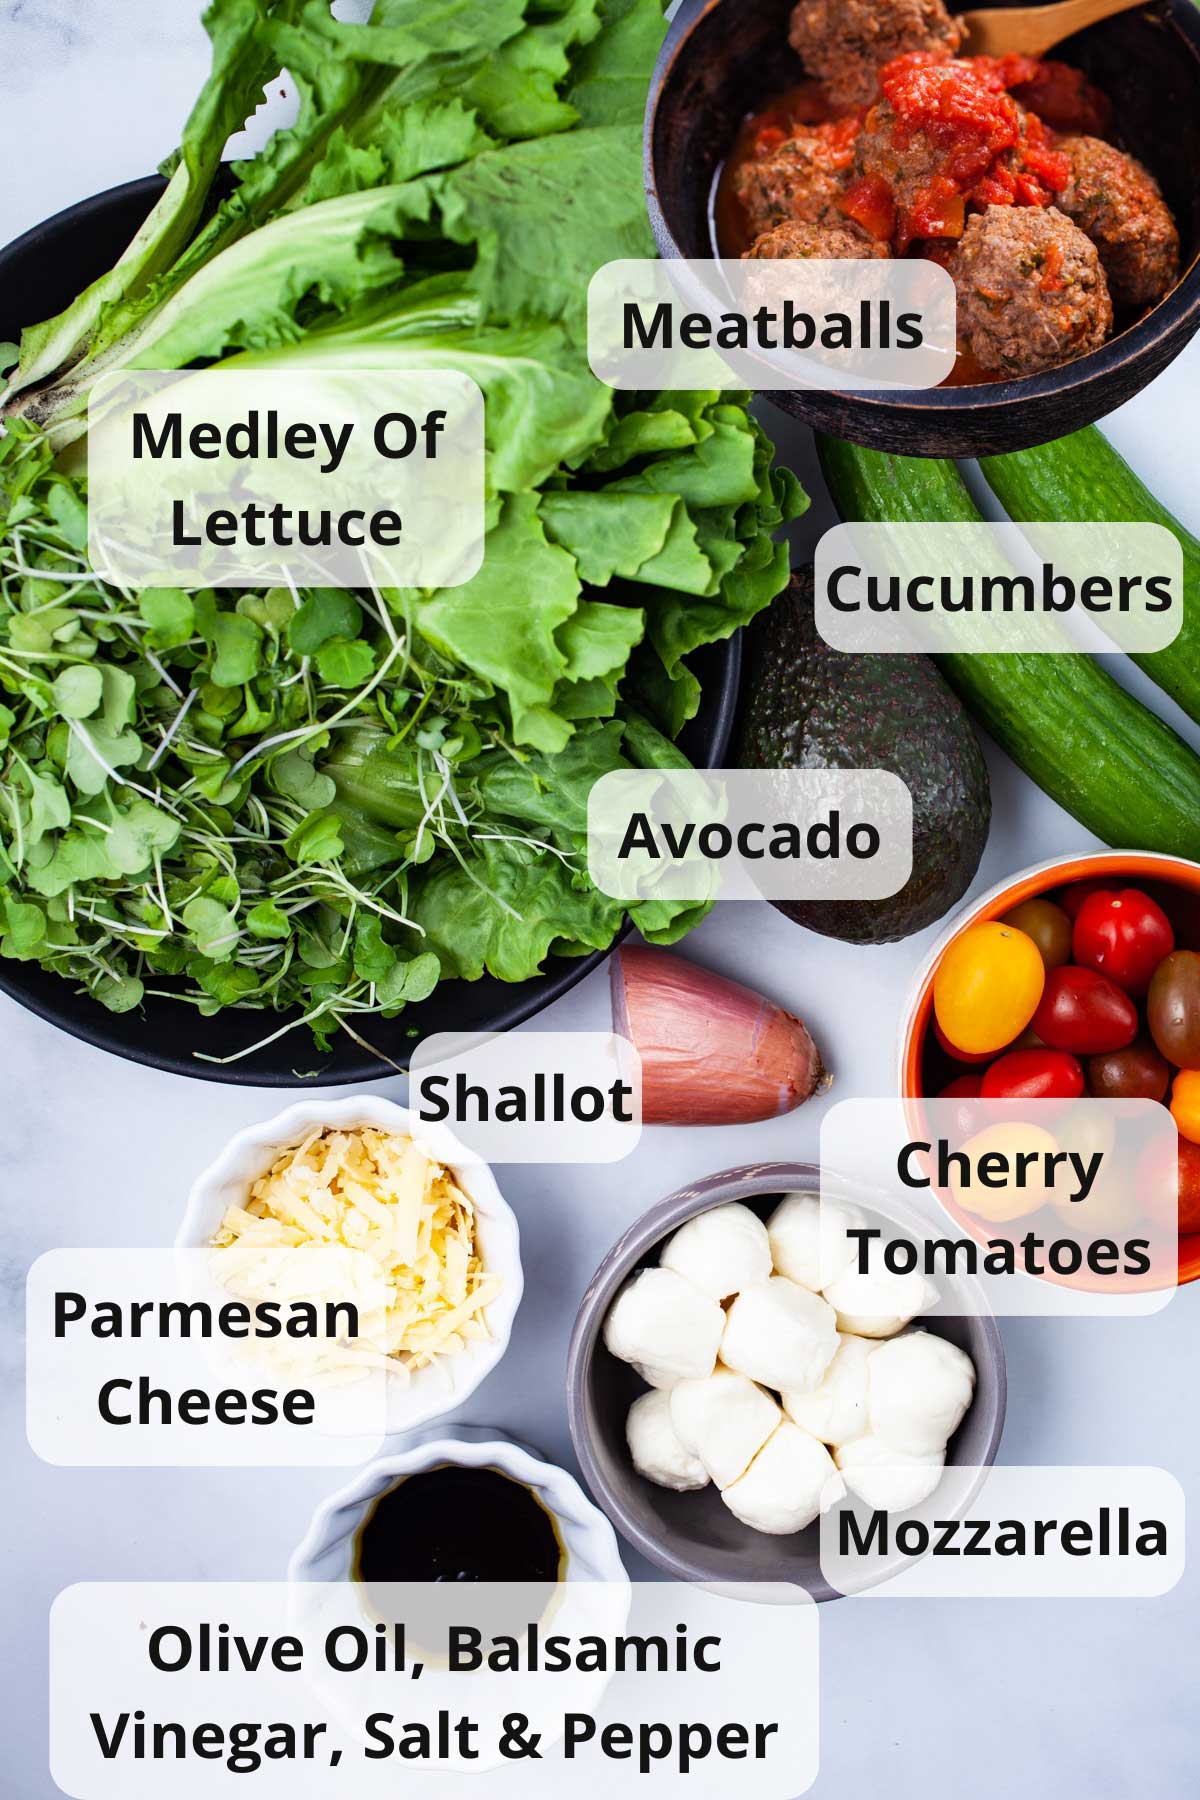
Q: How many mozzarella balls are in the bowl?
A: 11